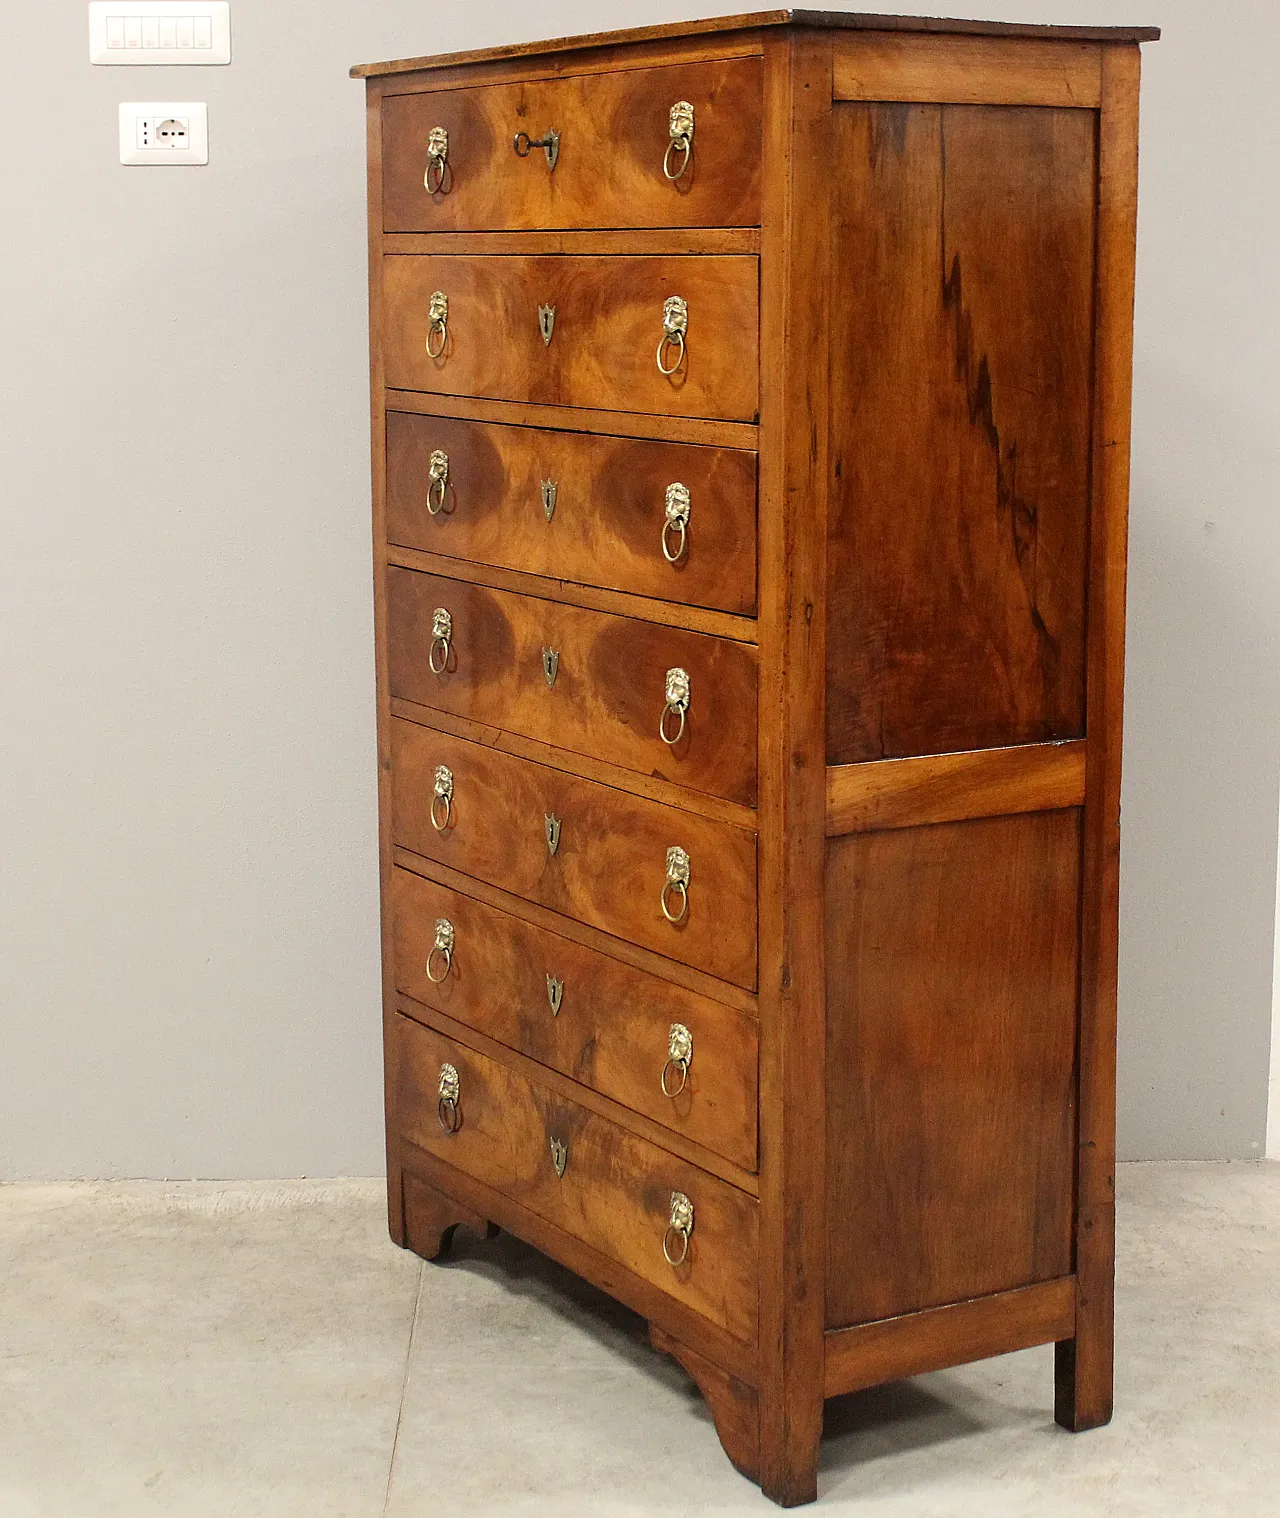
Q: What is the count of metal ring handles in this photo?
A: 14